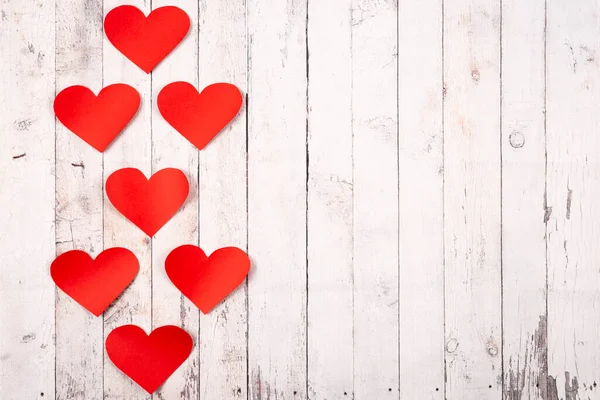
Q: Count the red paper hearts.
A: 7